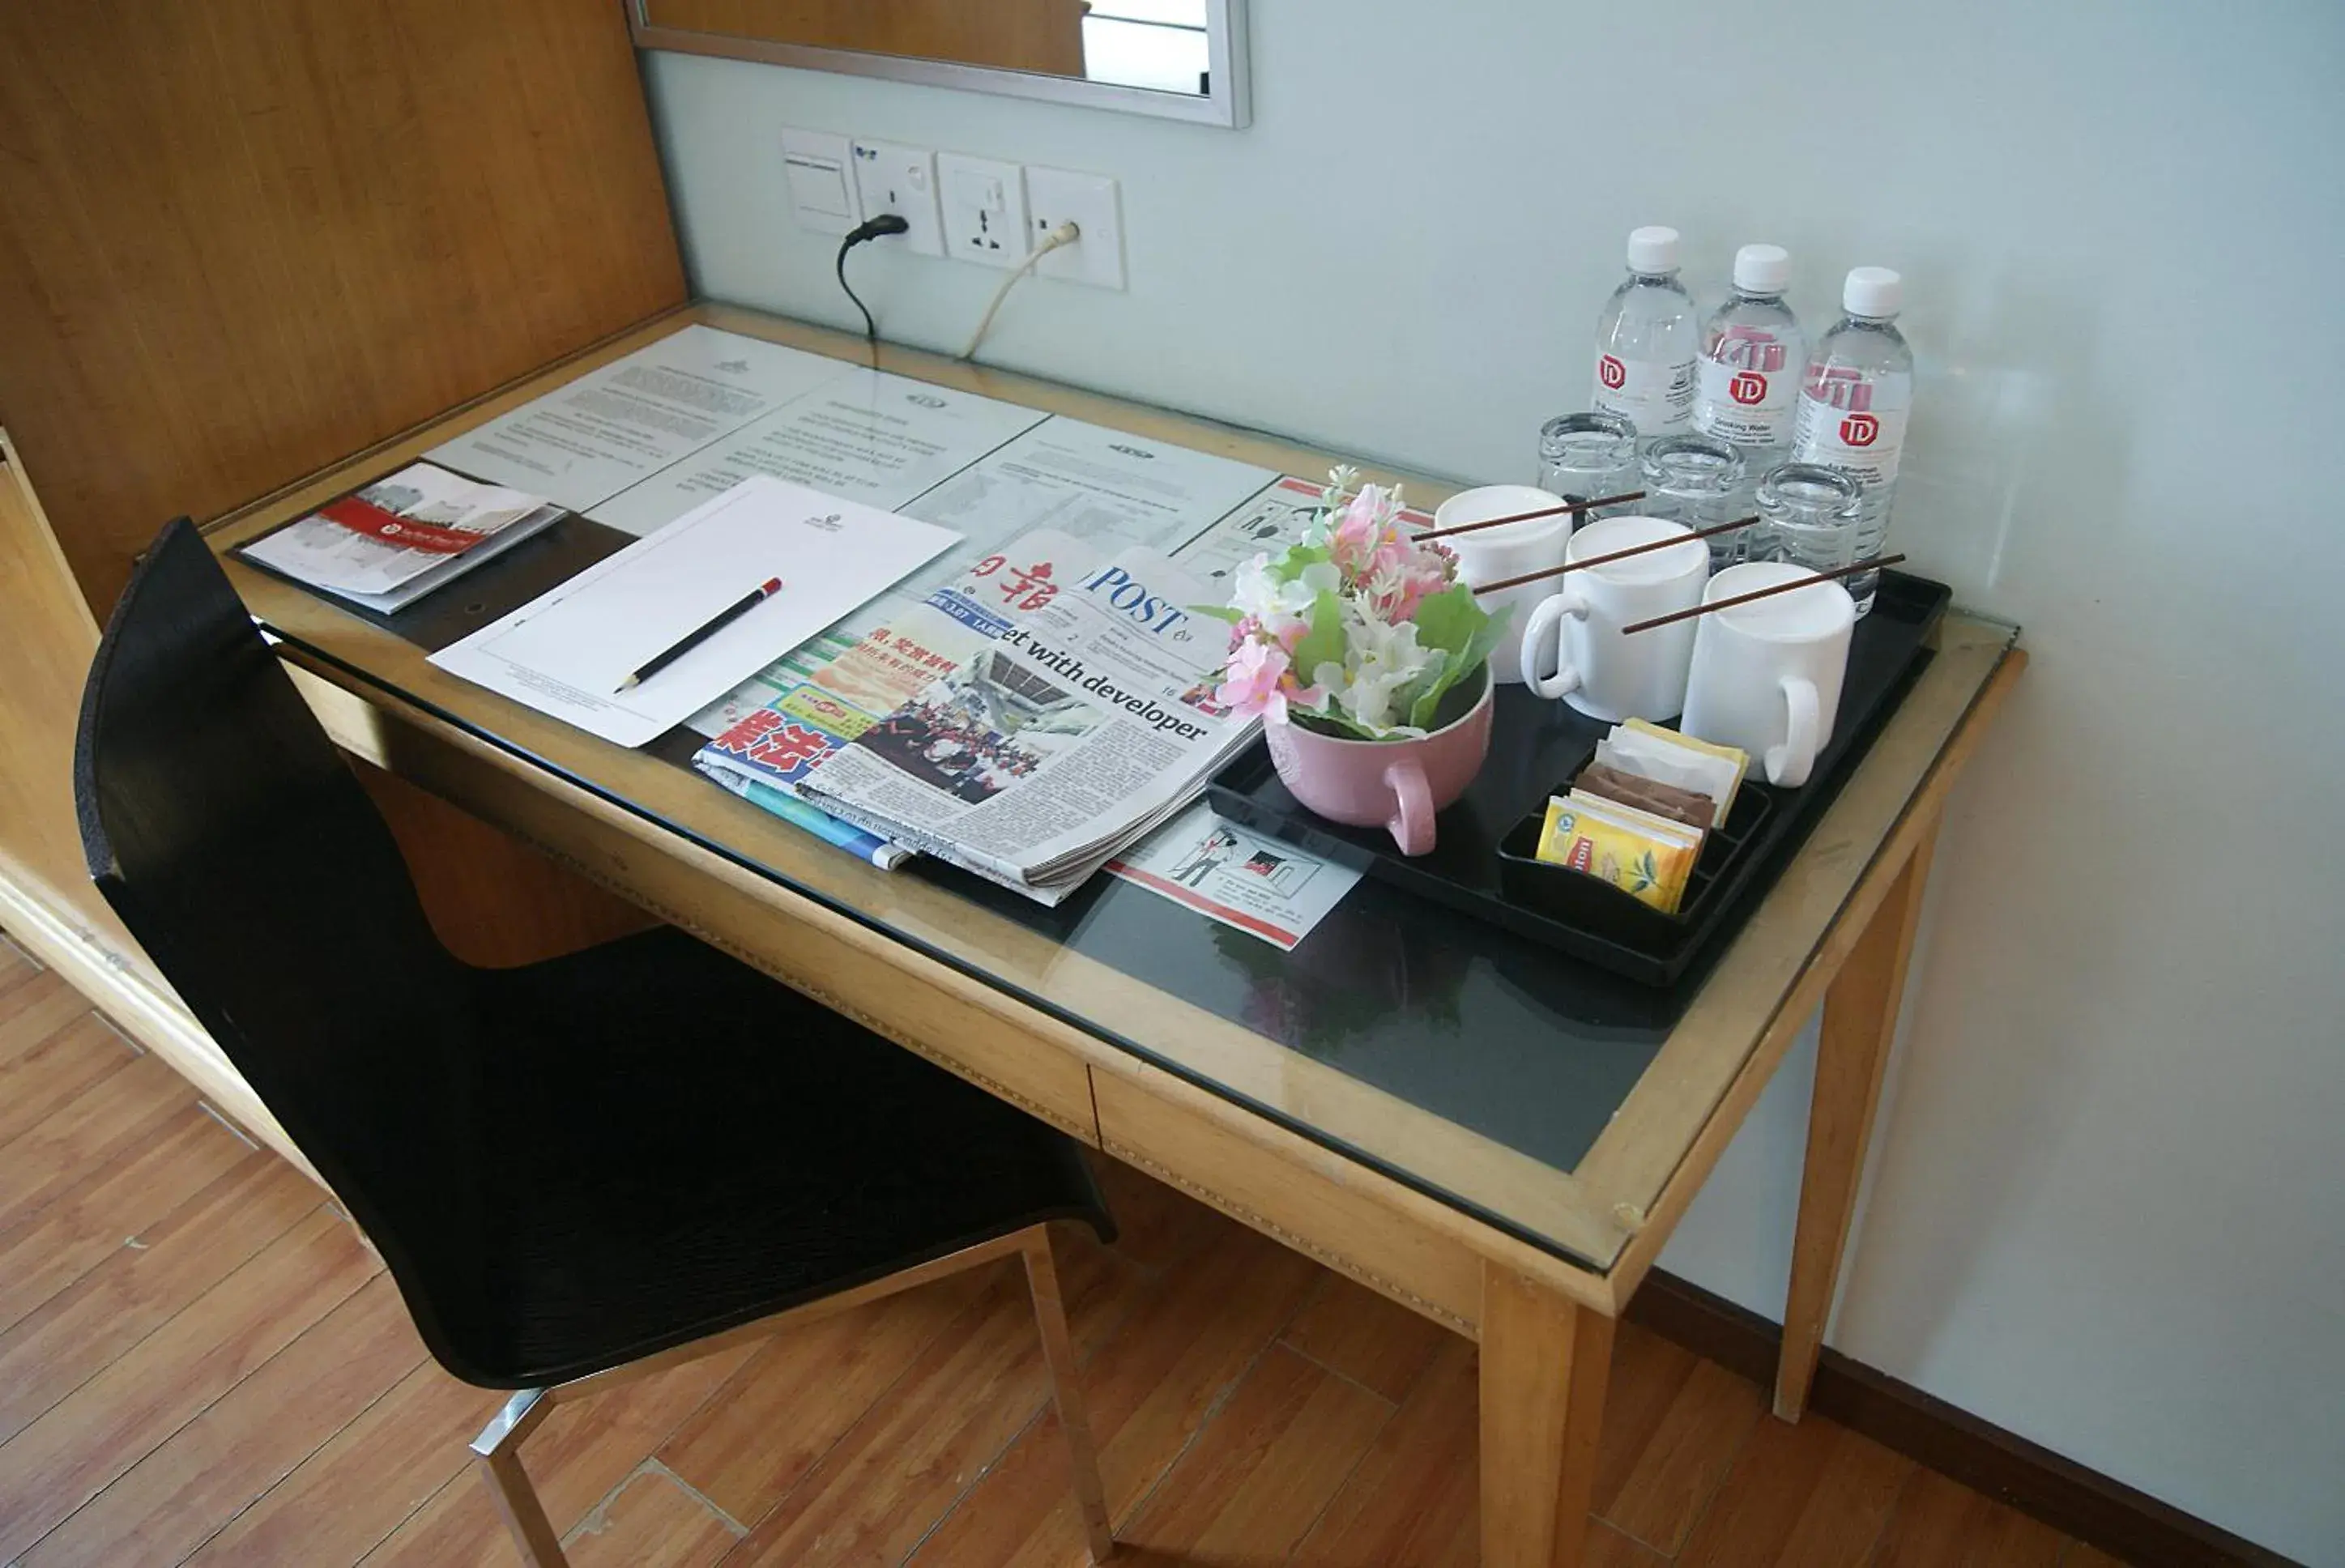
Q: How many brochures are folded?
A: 1